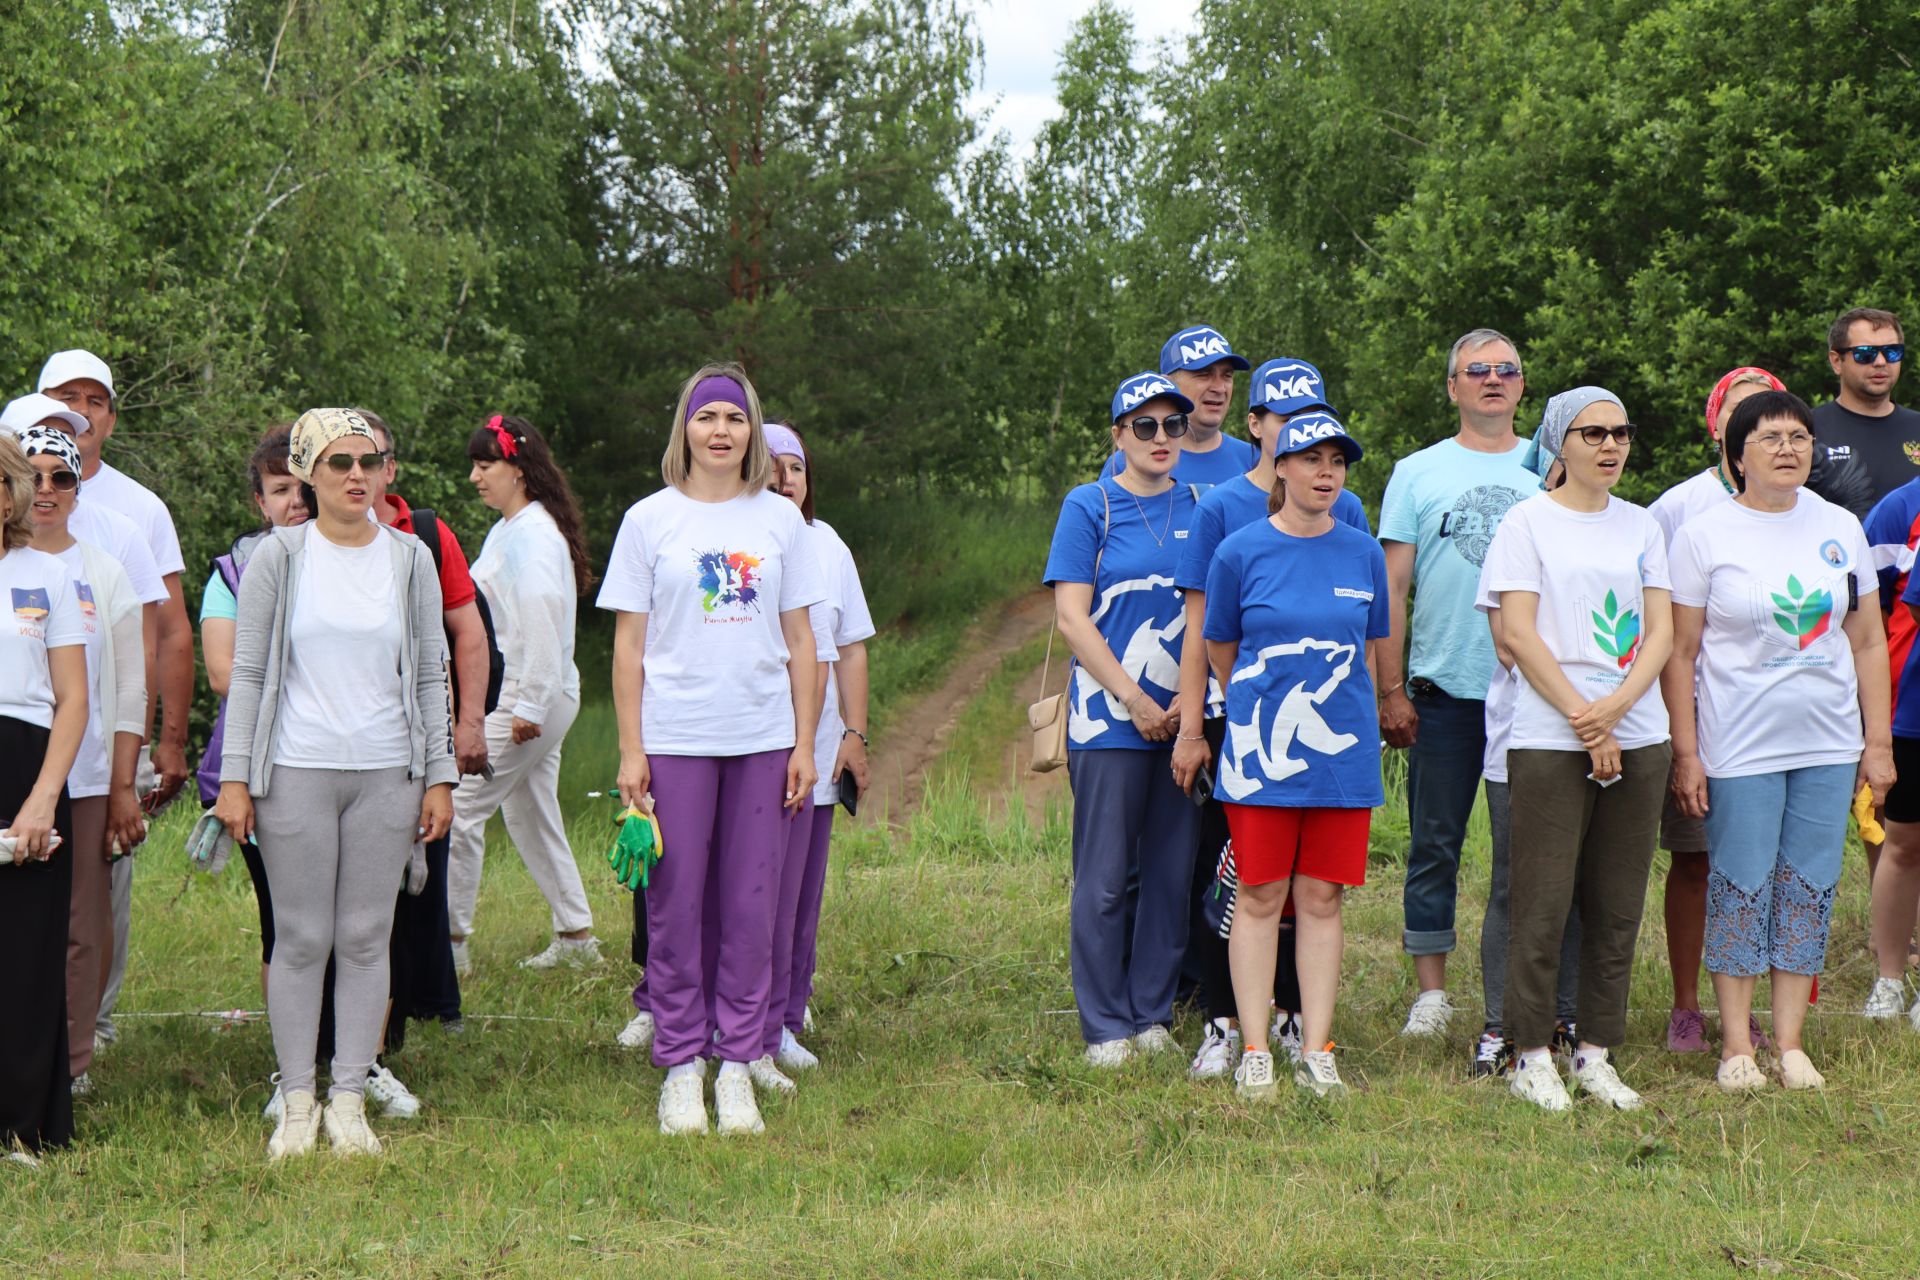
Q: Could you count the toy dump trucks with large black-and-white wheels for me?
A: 0